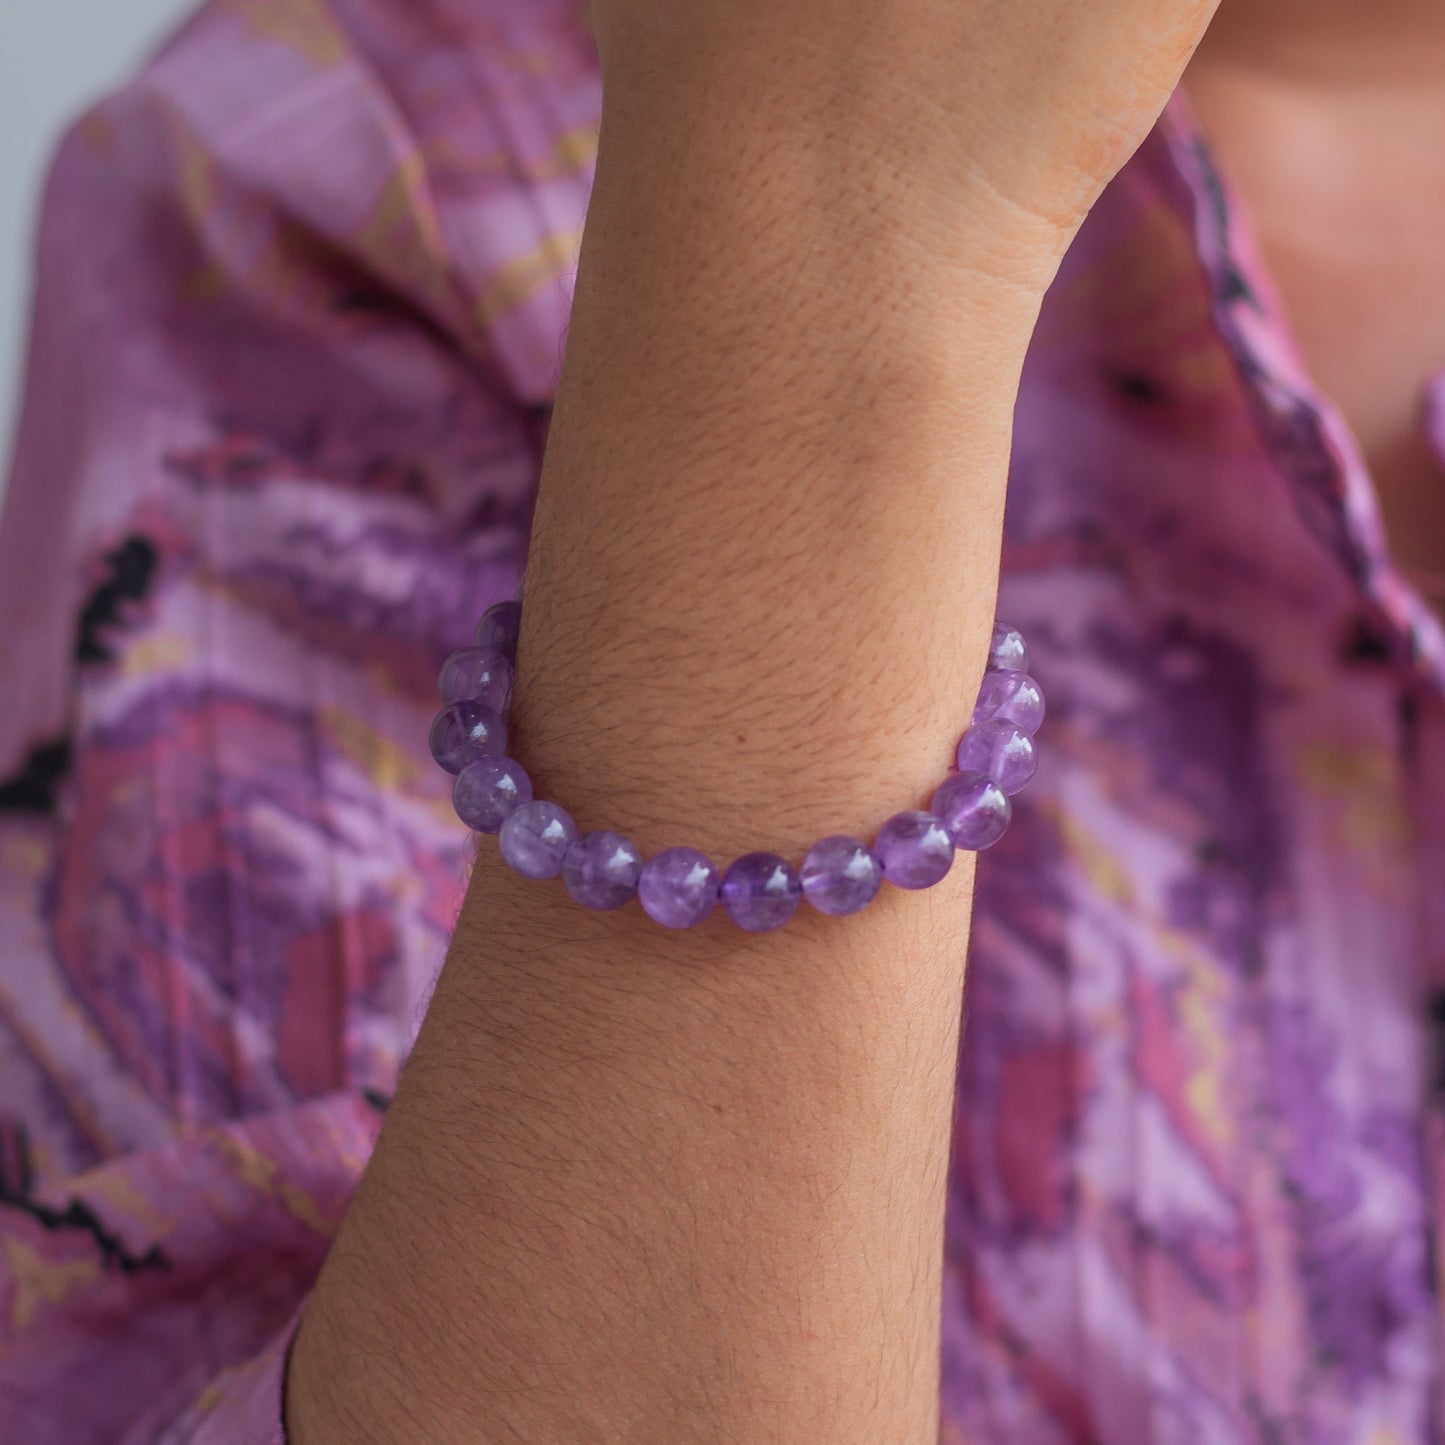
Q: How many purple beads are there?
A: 14